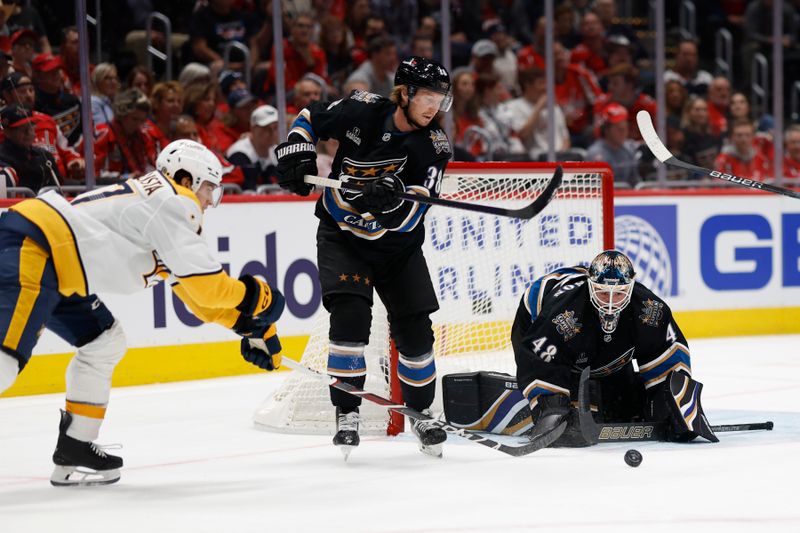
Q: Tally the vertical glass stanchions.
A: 6